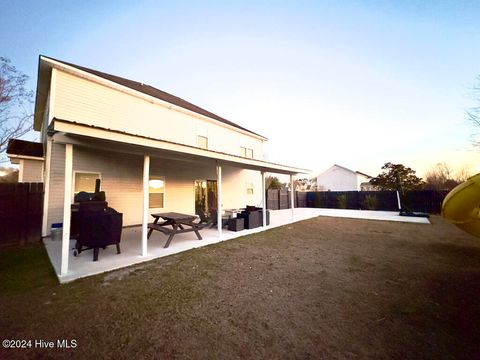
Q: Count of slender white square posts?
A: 5